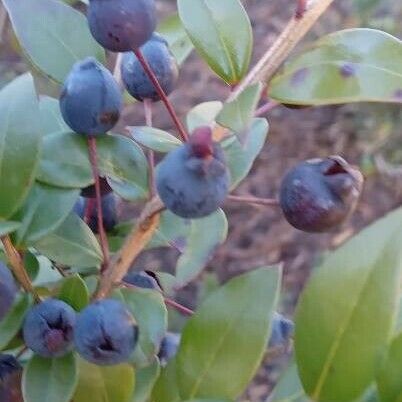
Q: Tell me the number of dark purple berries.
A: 13